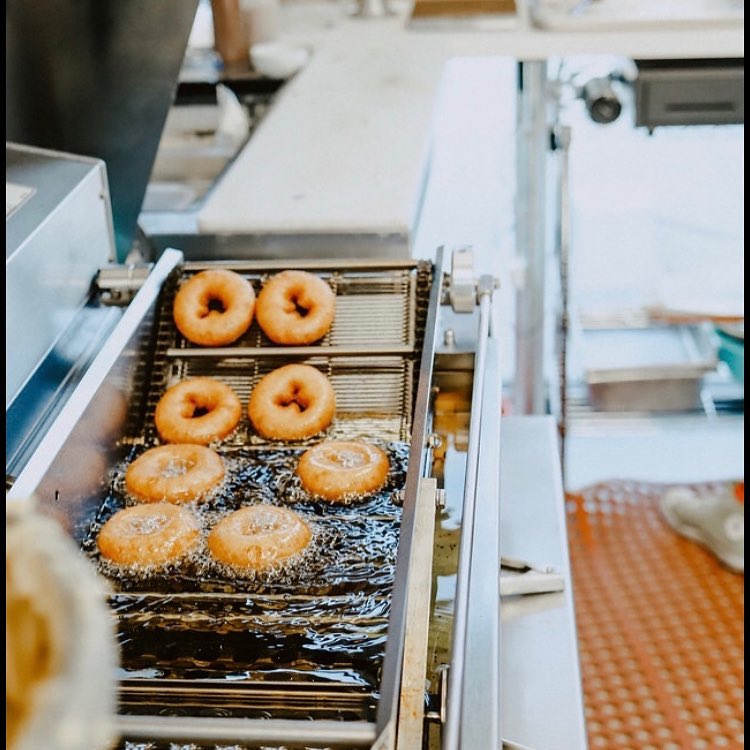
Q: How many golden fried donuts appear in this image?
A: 8